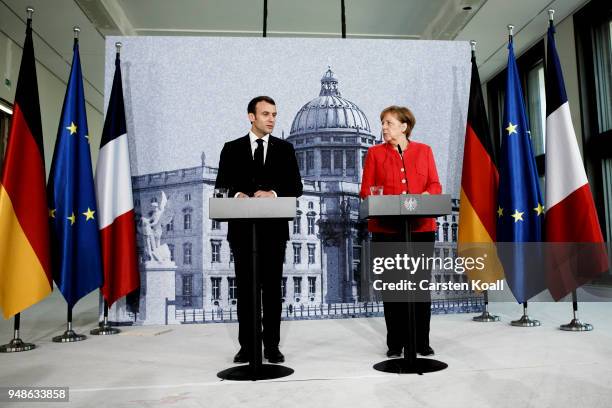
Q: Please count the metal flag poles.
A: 6